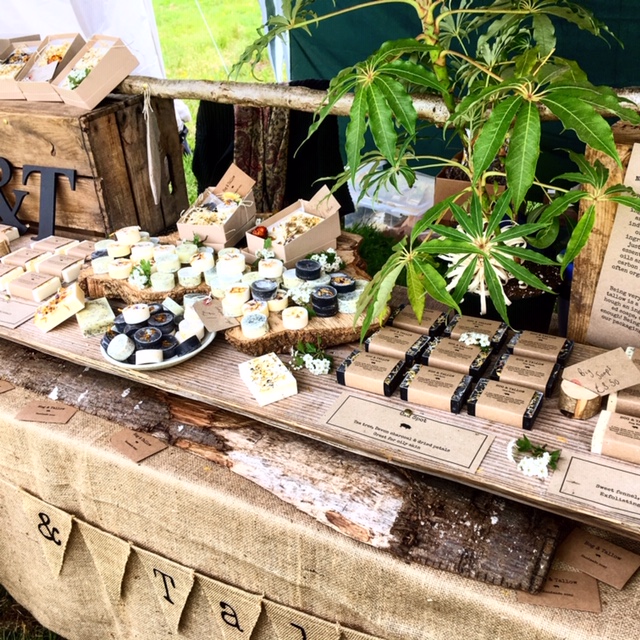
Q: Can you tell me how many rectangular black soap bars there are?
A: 9